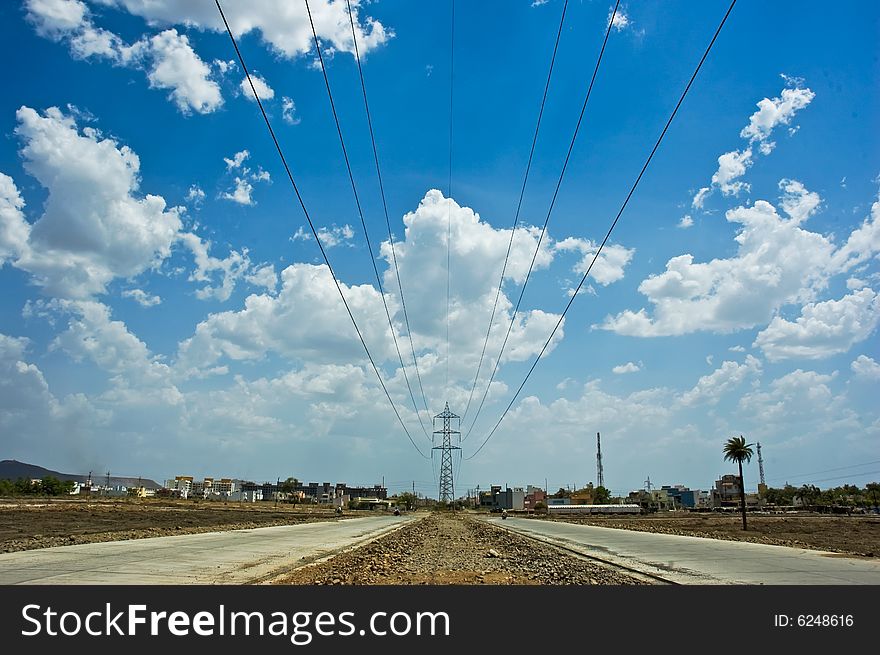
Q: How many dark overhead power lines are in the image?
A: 7